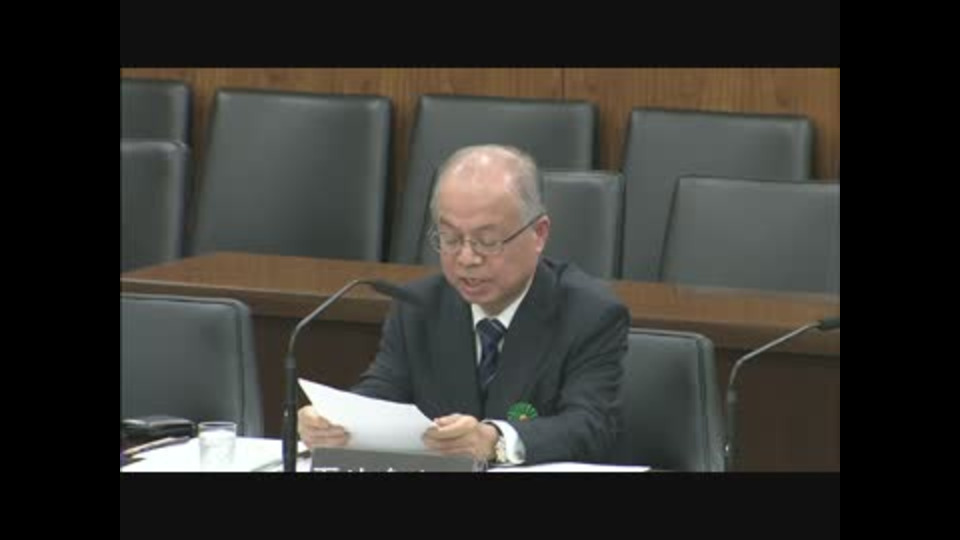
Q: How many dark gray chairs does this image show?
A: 9